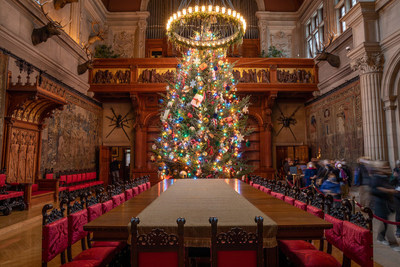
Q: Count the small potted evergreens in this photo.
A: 2